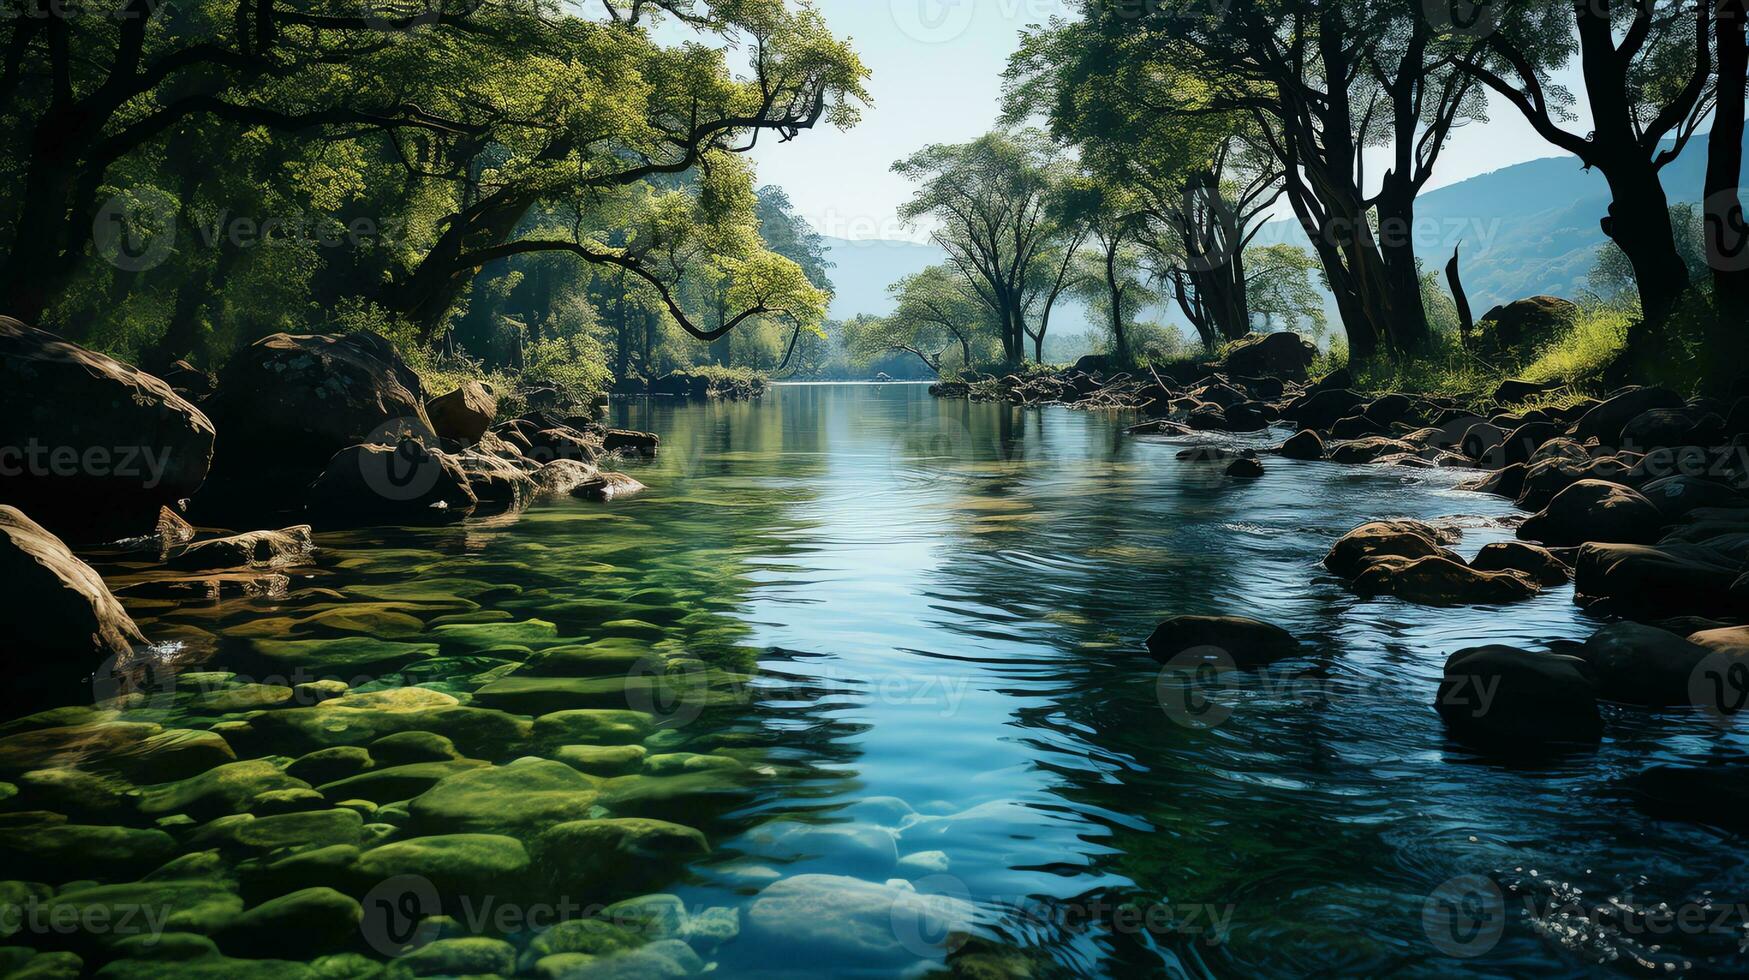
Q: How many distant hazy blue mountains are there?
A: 2